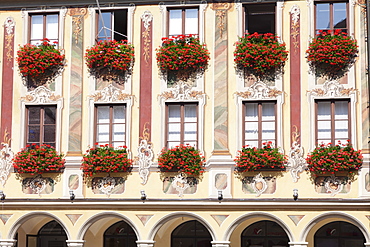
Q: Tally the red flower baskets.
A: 10